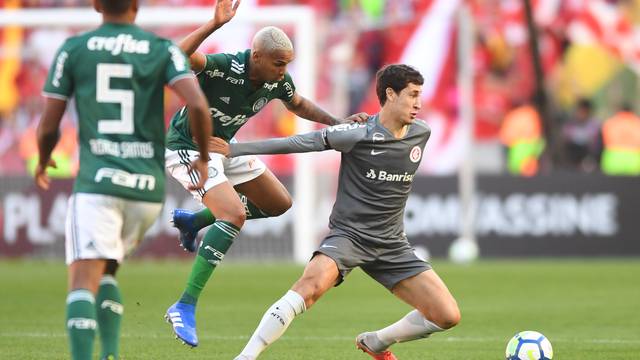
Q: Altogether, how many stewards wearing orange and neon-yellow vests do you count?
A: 3